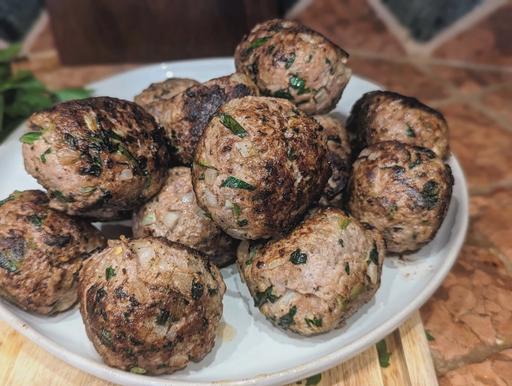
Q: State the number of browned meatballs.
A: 12